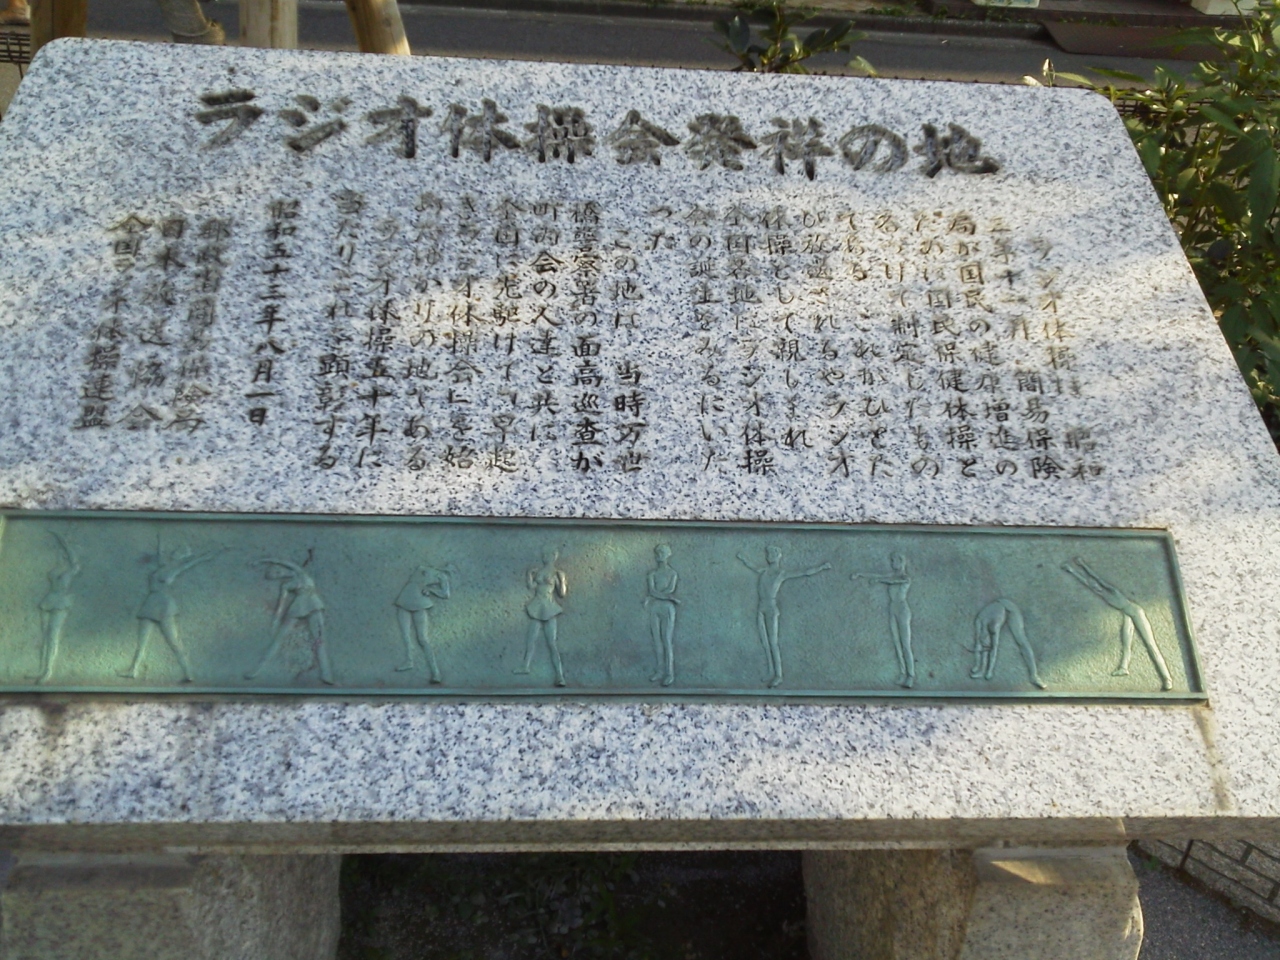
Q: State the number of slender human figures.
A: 10